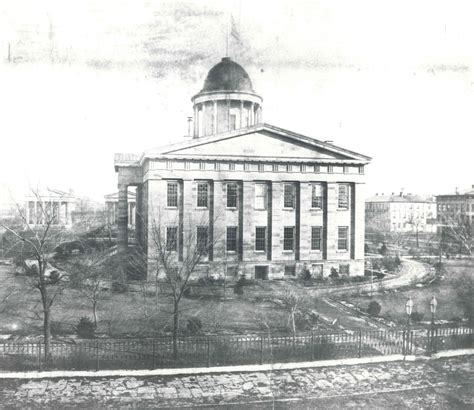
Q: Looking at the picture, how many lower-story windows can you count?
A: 7